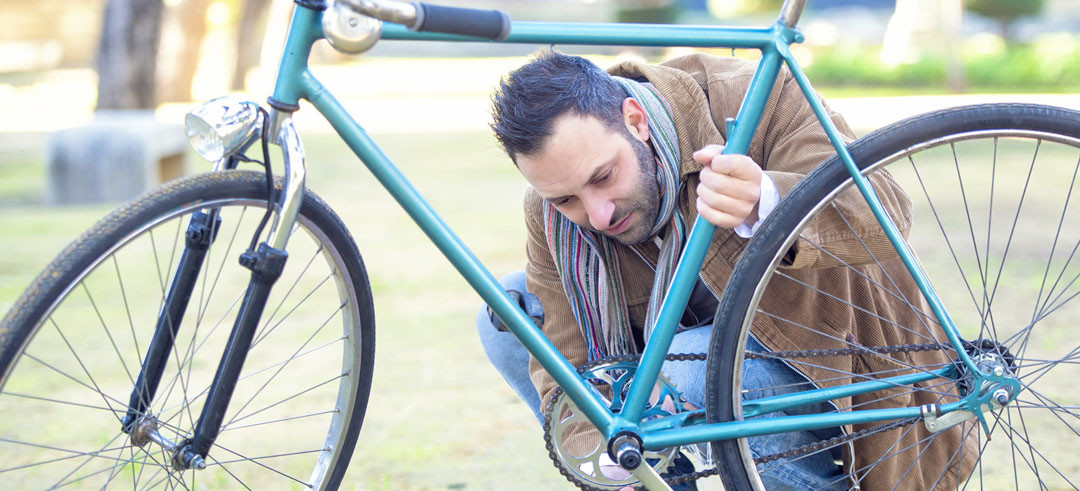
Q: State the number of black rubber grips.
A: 1